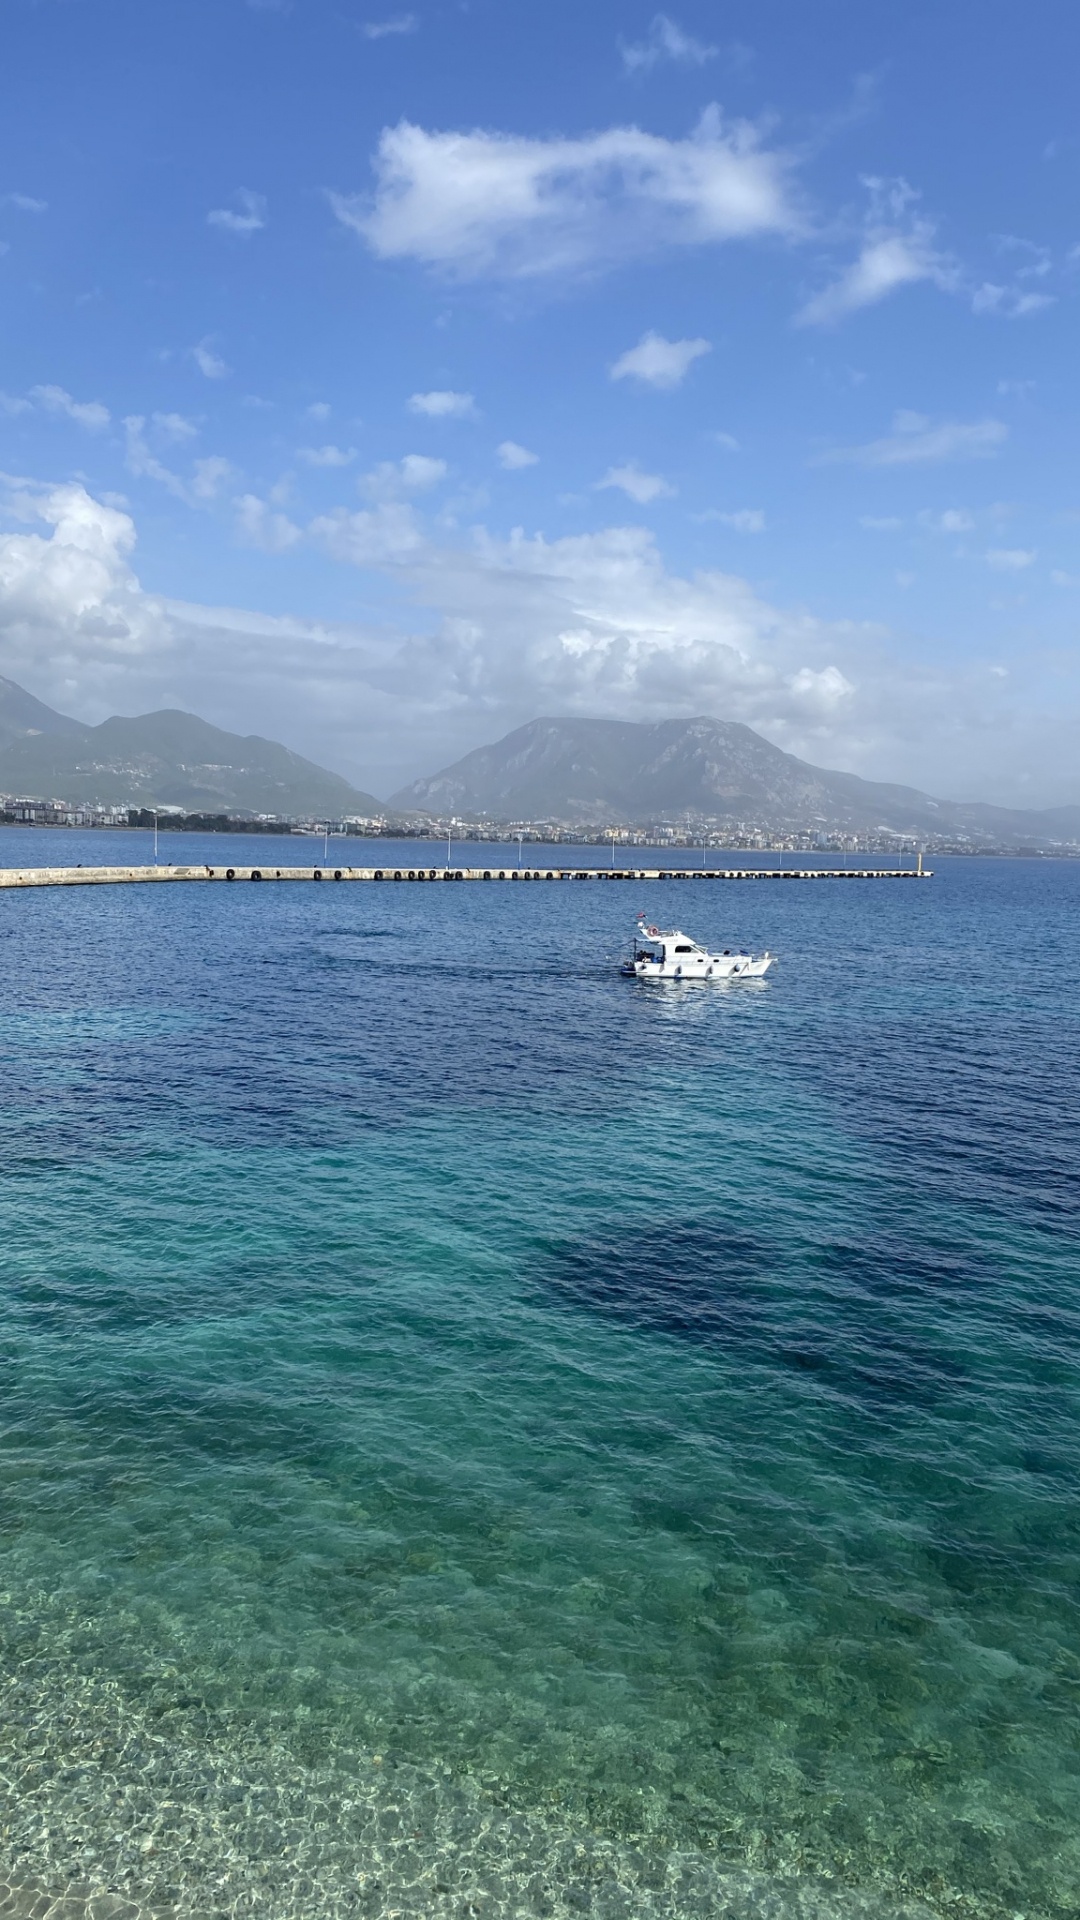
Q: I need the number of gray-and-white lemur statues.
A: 0